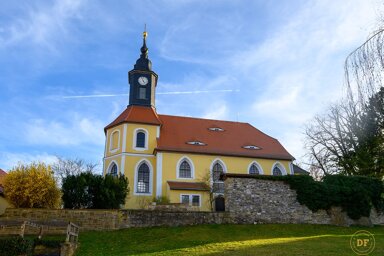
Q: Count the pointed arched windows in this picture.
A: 6